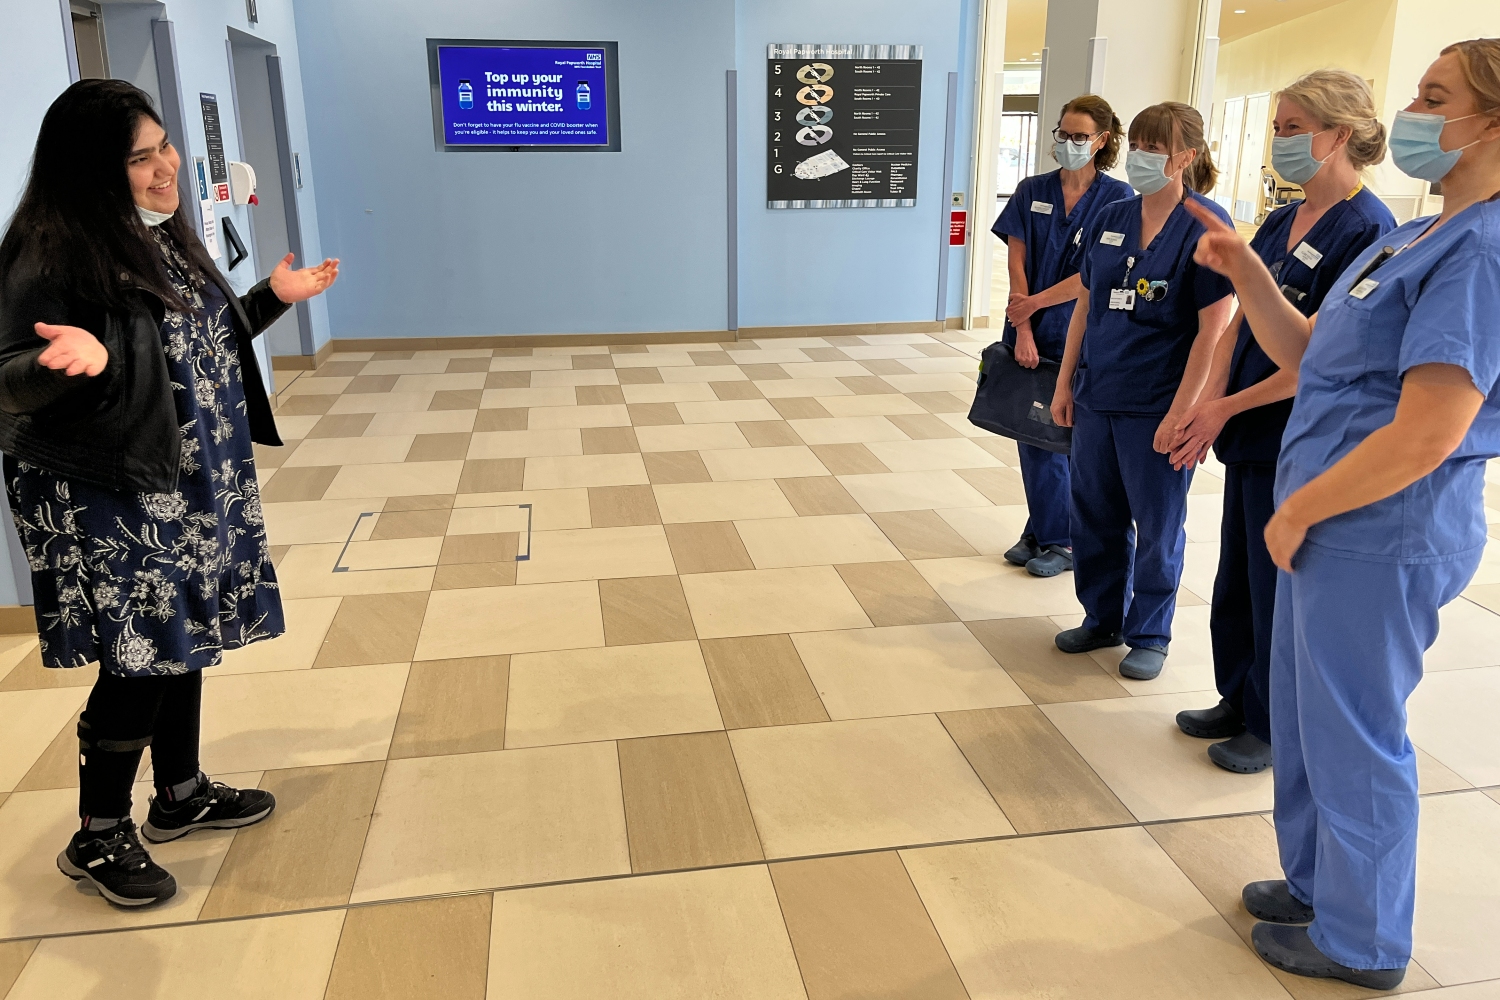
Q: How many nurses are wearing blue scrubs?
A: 4